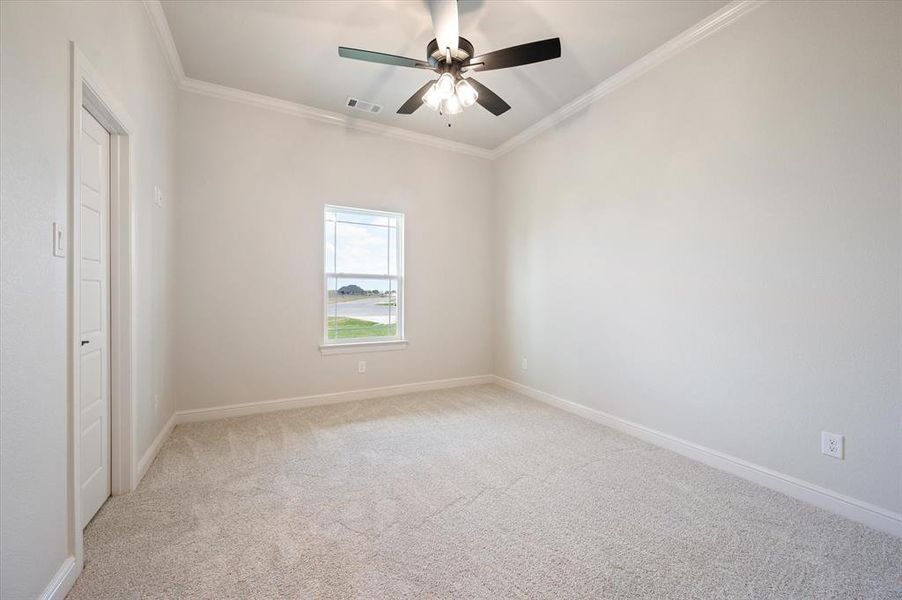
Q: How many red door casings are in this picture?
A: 0